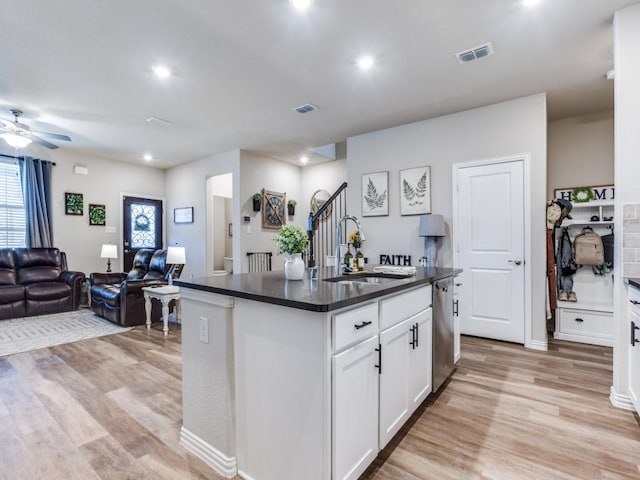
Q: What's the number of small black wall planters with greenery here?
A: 2